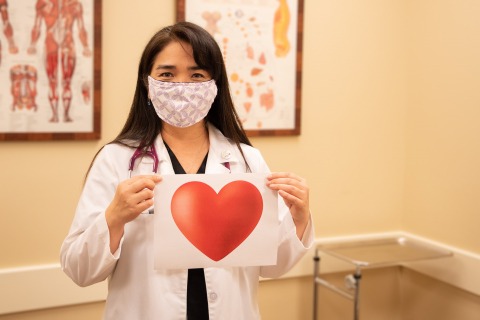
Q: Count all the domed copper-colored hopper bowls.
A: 0